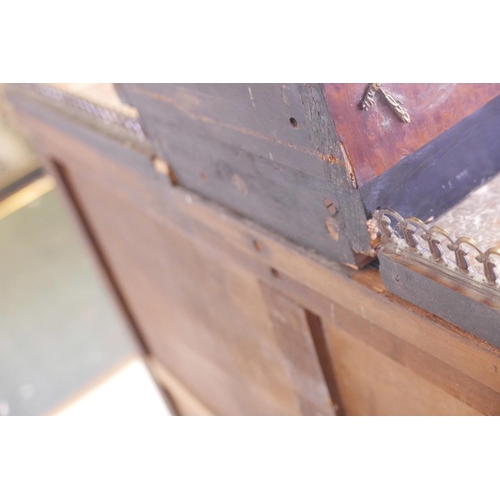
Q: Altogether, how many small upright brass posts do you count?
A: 5